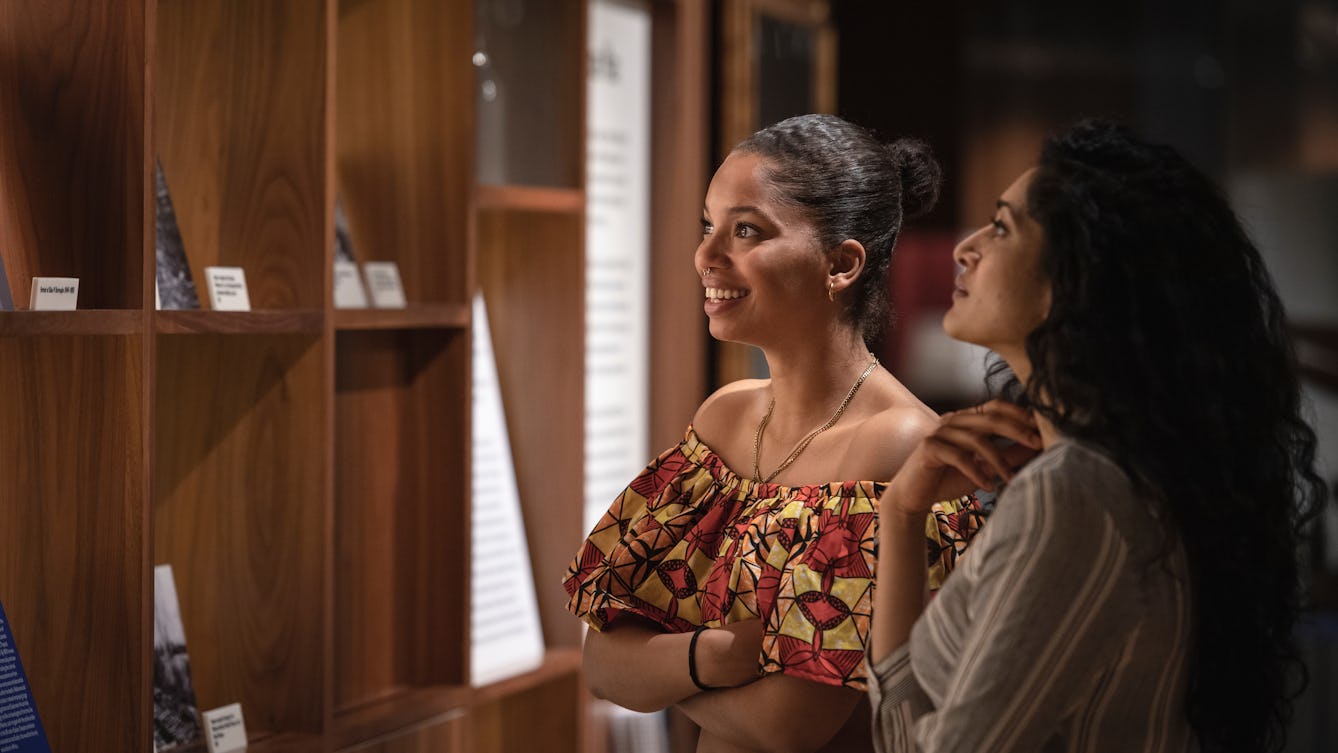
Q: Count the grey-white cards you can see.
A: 5